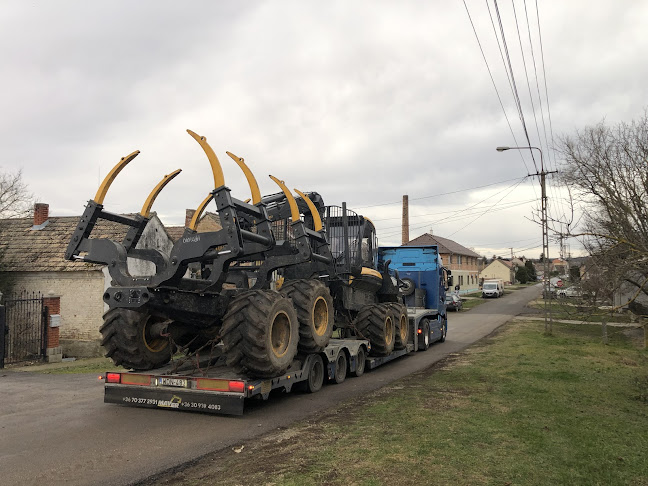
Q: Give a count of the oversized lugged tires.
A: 5